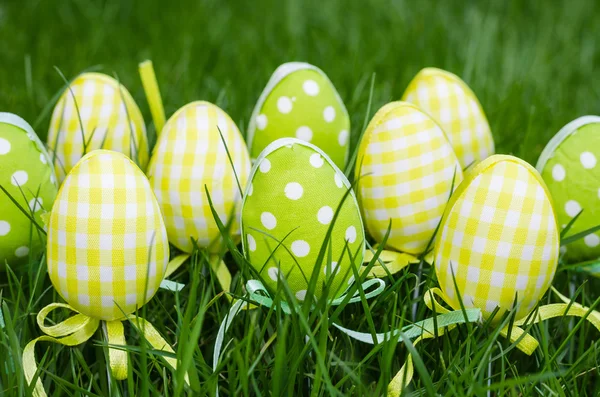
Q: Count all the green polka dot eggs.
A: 4